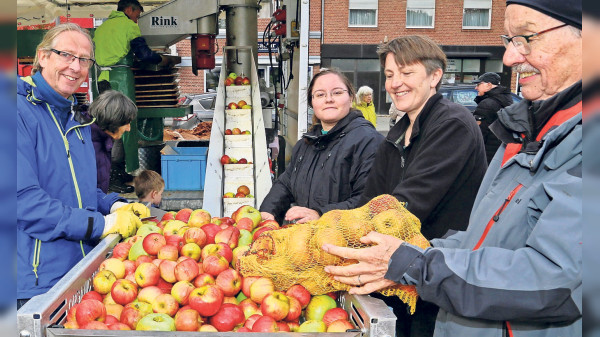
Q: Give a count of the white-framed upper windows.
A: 3